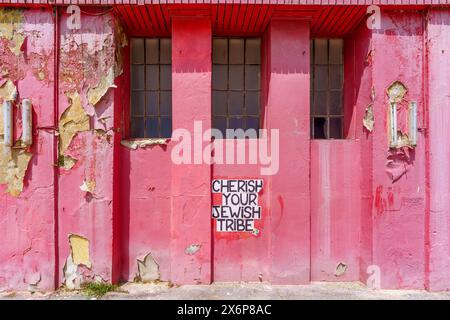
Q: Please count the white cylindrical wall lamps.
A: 4